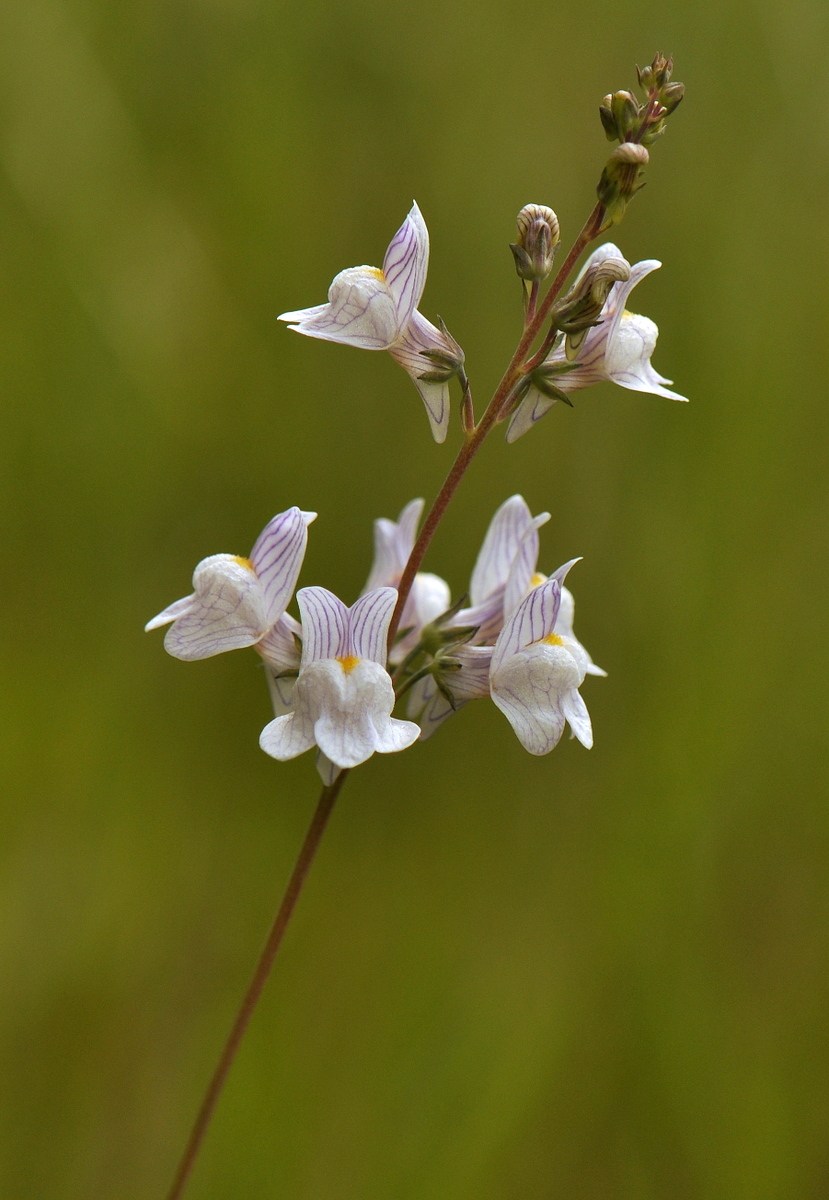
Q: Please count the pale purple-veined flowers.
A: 7